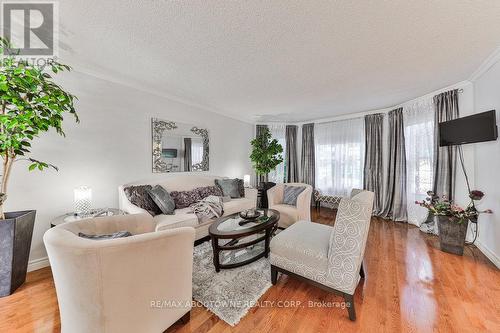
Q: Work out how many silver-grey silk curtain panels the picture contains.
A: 6